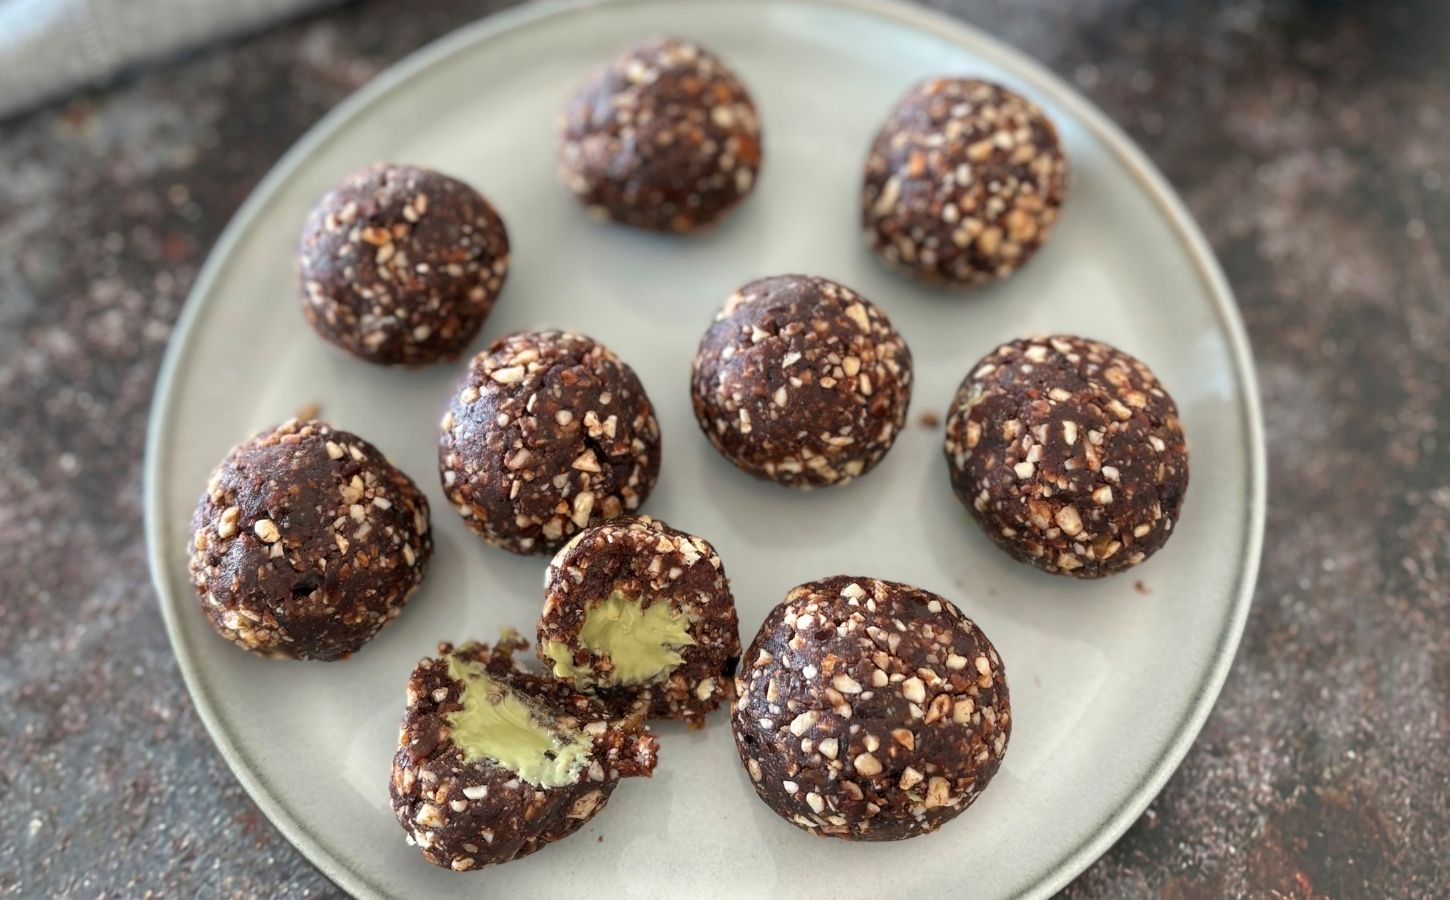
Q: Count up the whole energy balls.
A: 8